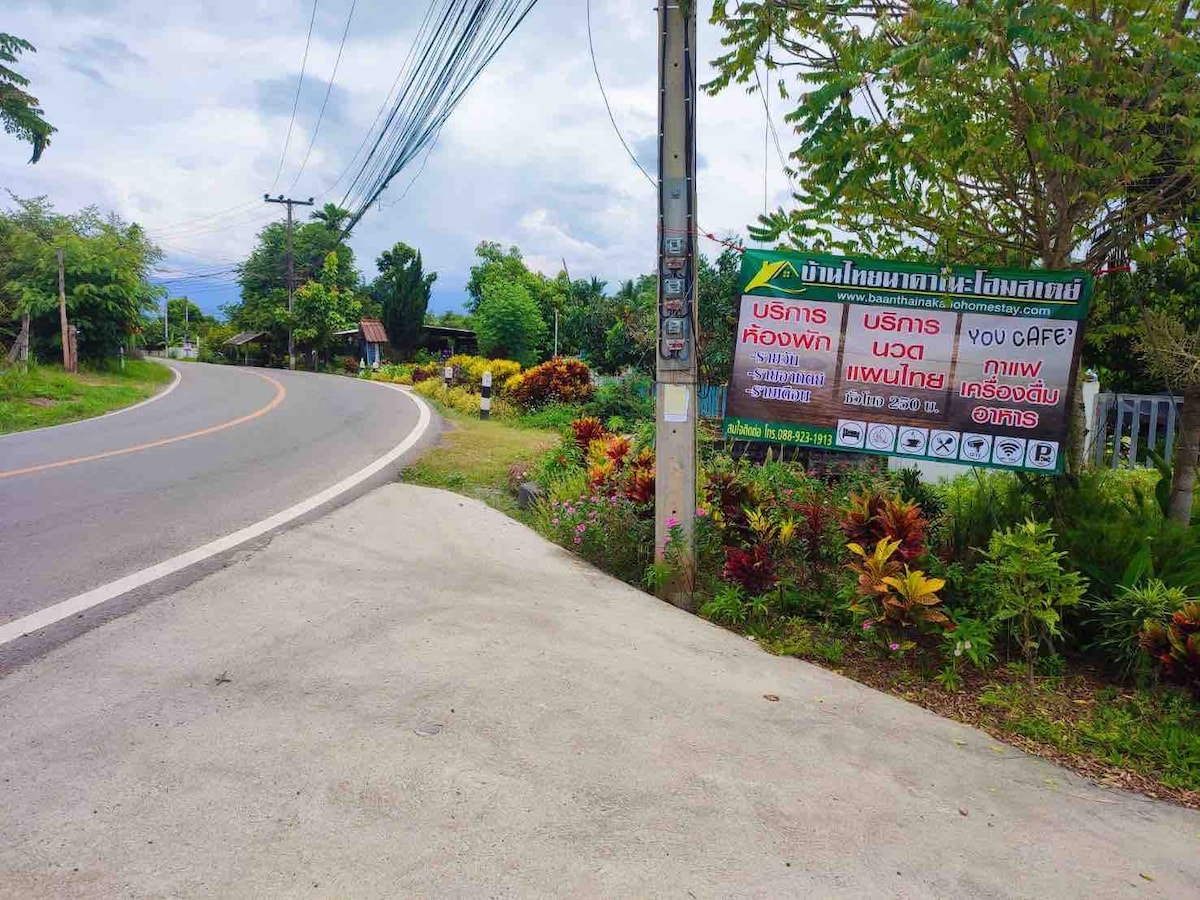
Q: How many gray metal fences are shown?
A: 1